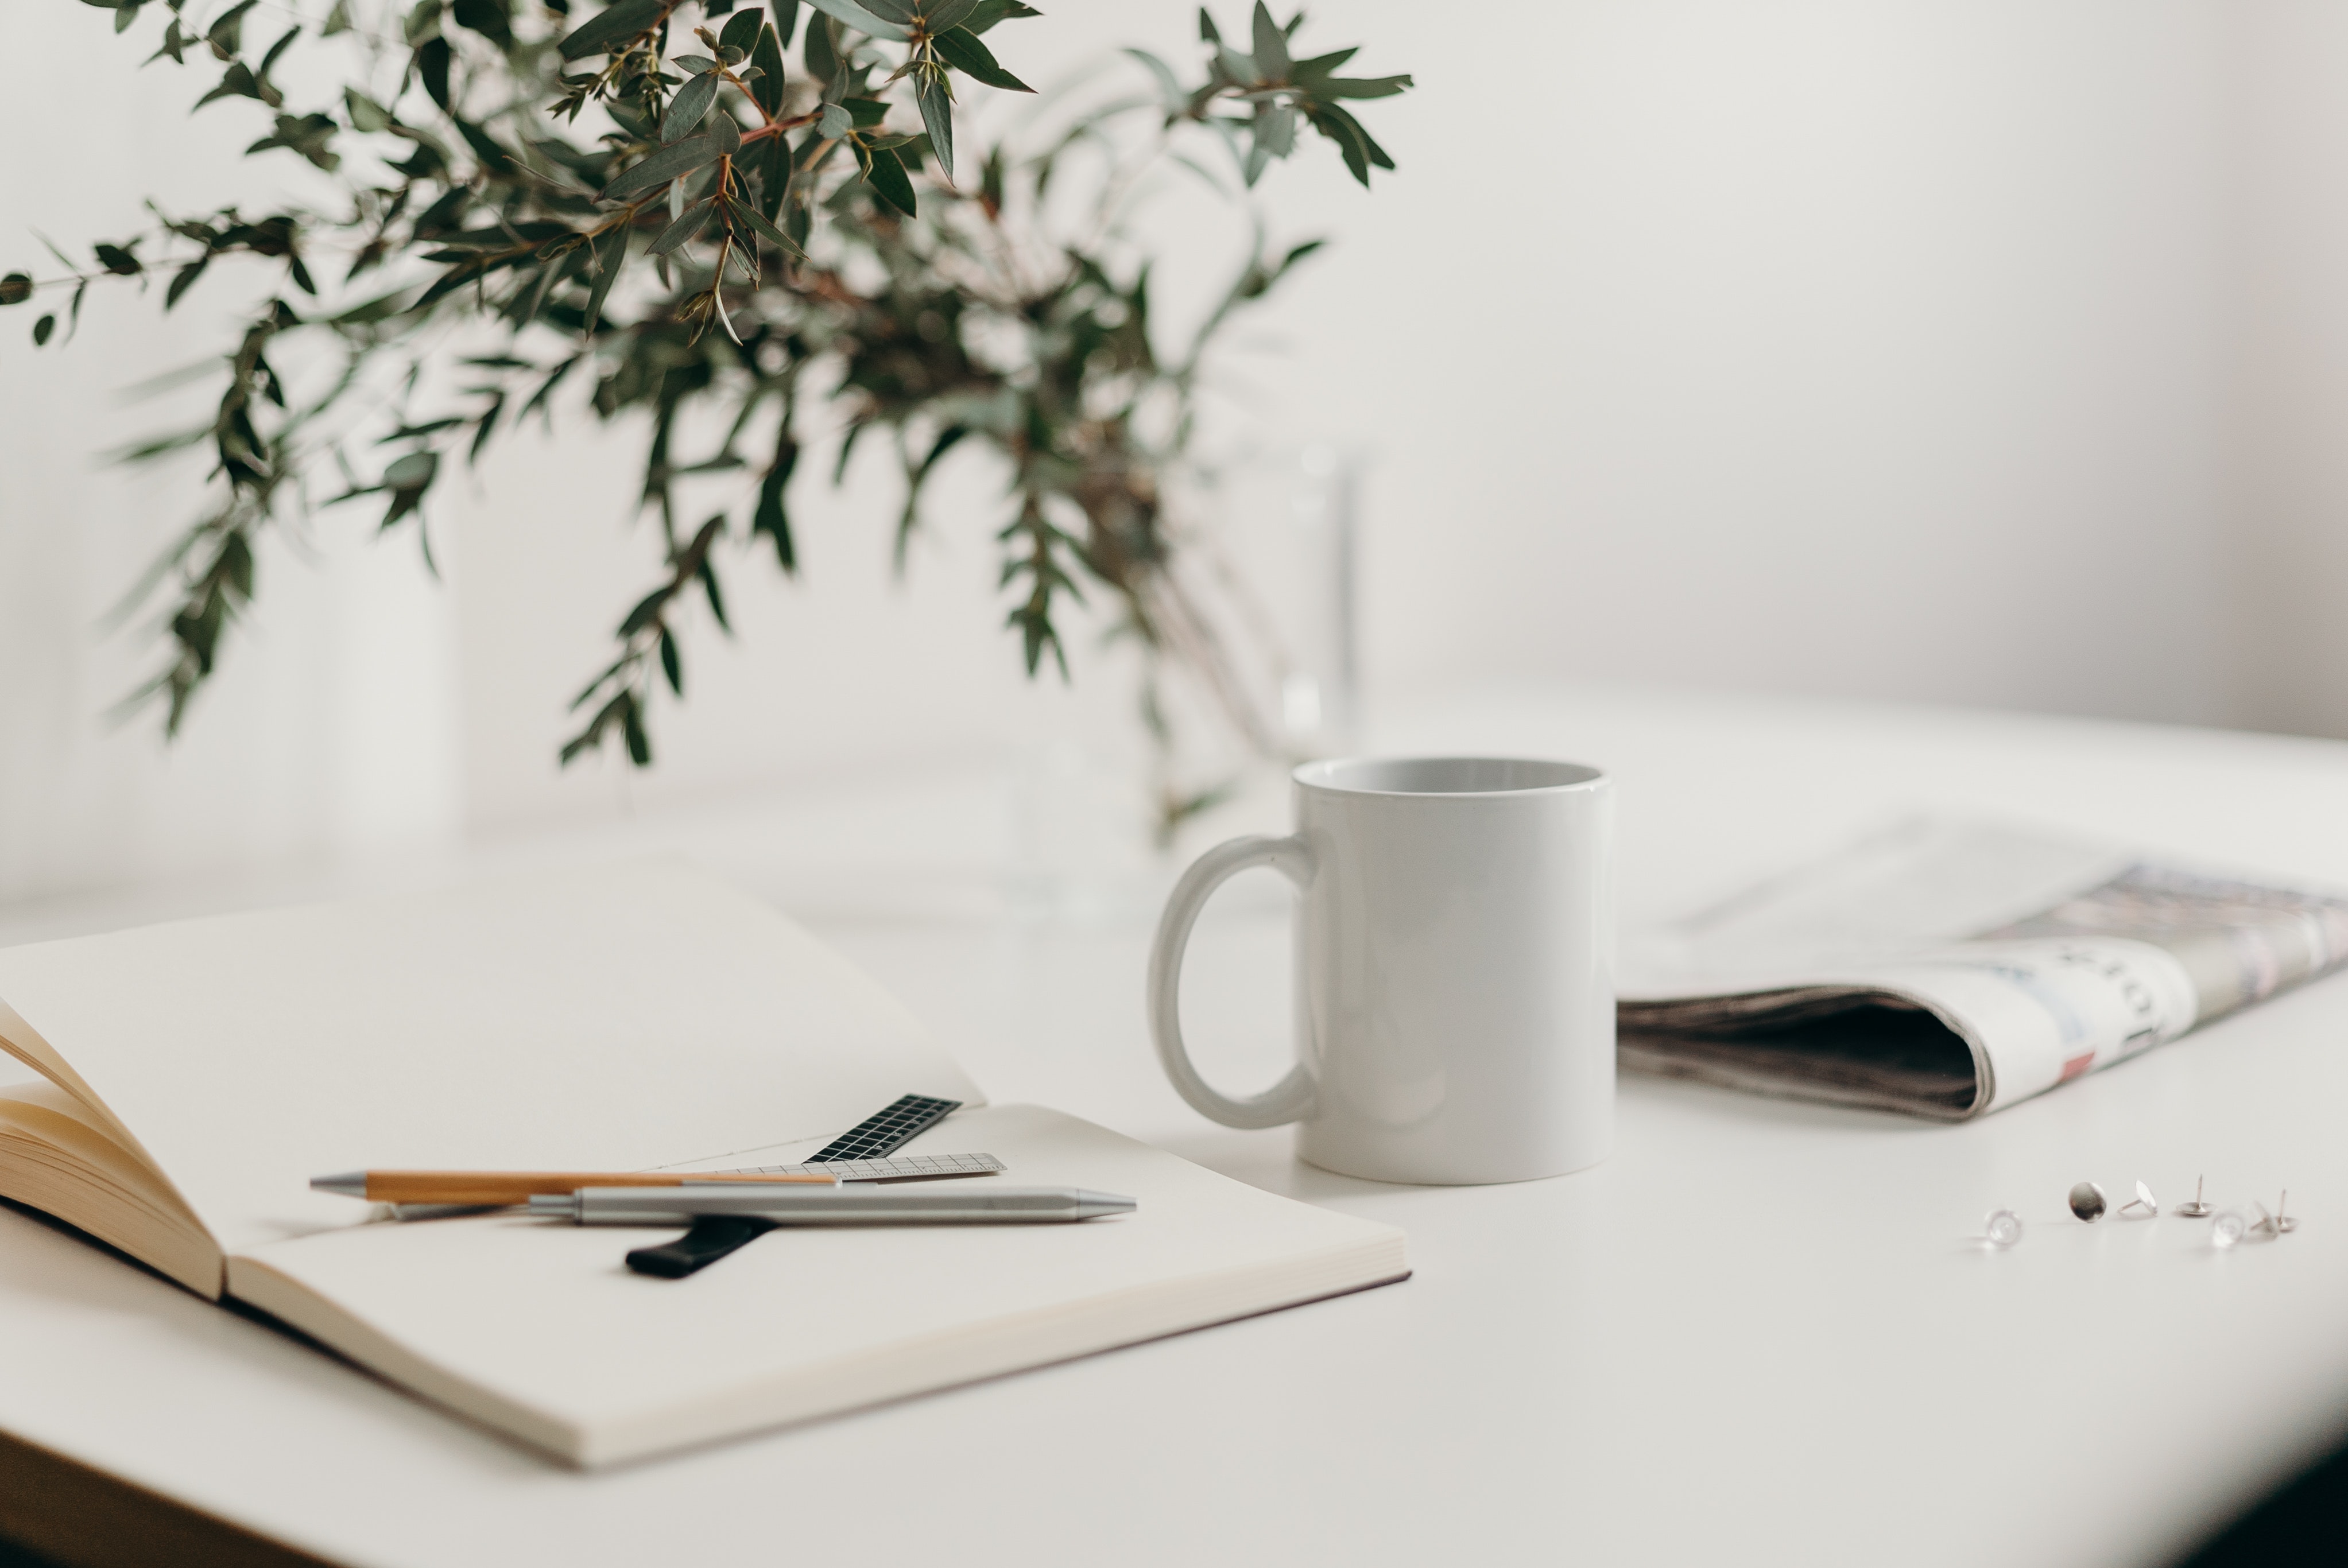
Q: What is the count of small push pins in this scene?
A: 7